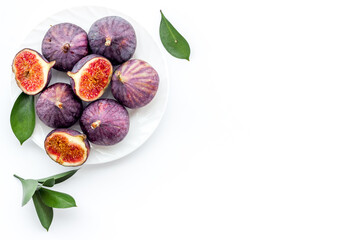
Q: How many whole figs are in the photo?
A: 5